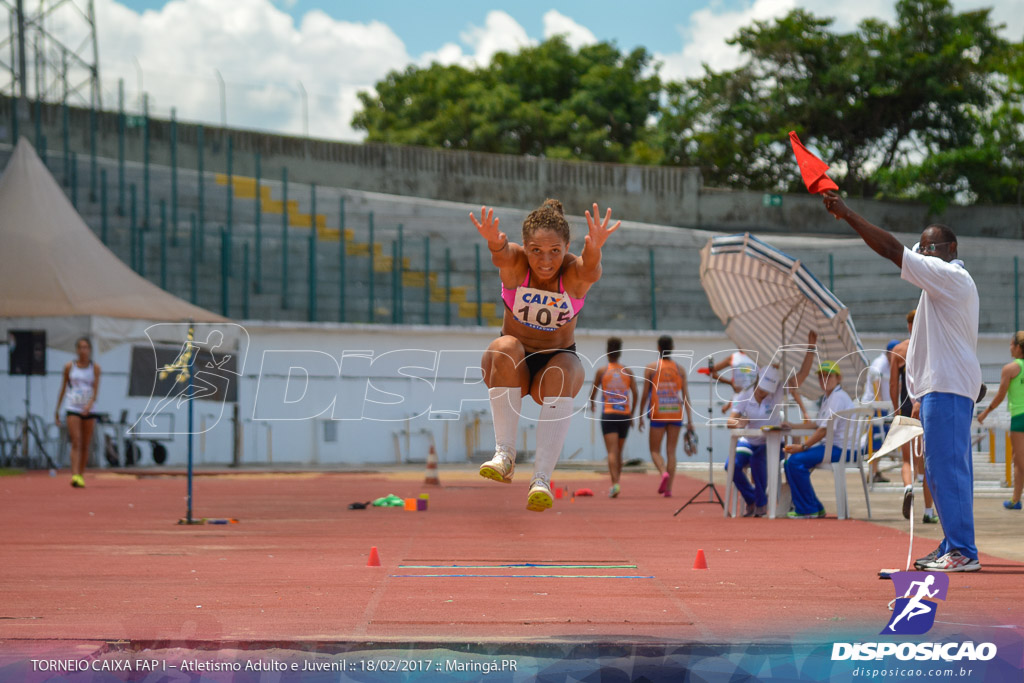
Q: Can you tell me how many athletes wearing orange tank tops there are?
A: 2